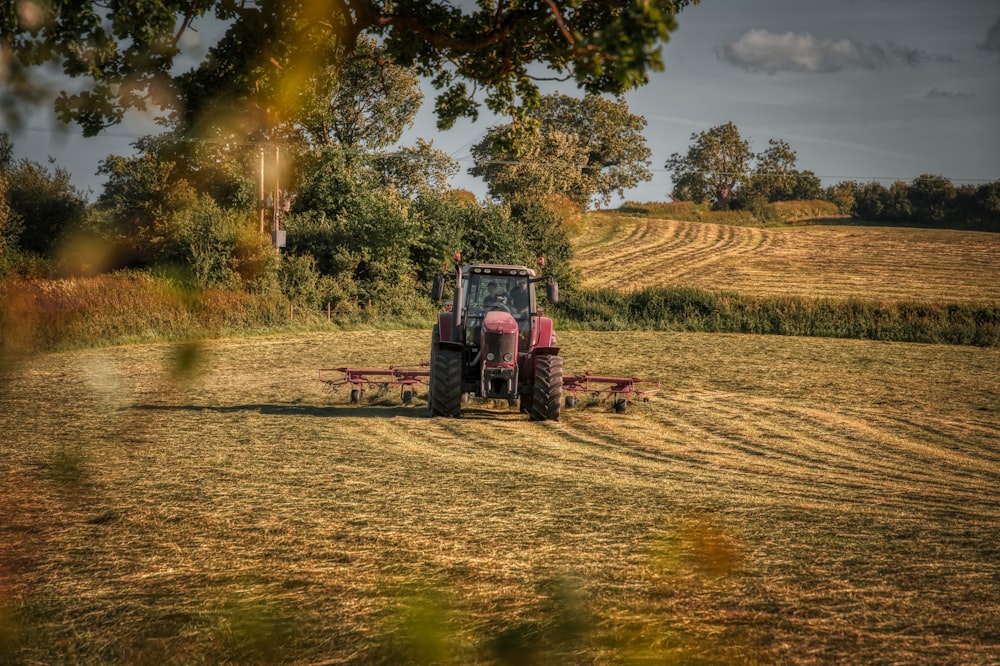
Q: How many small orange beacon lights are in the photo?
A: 2